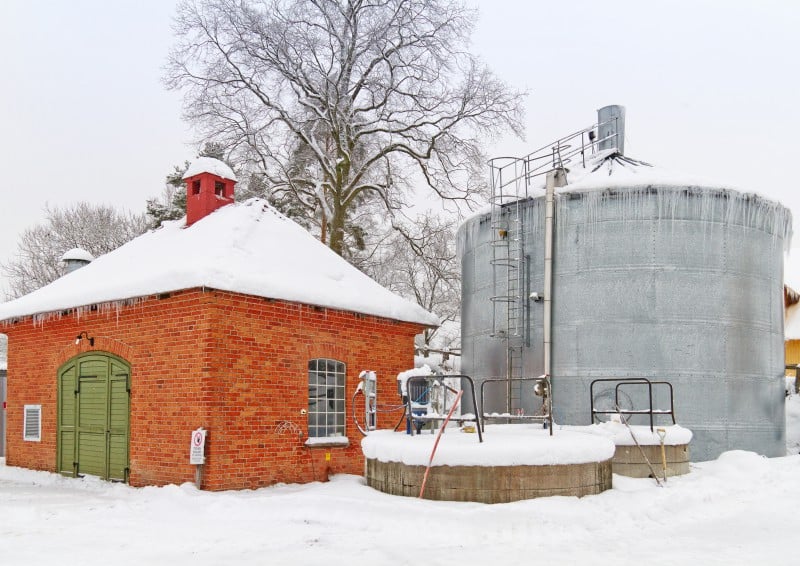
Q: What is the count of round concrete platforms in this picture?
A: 2